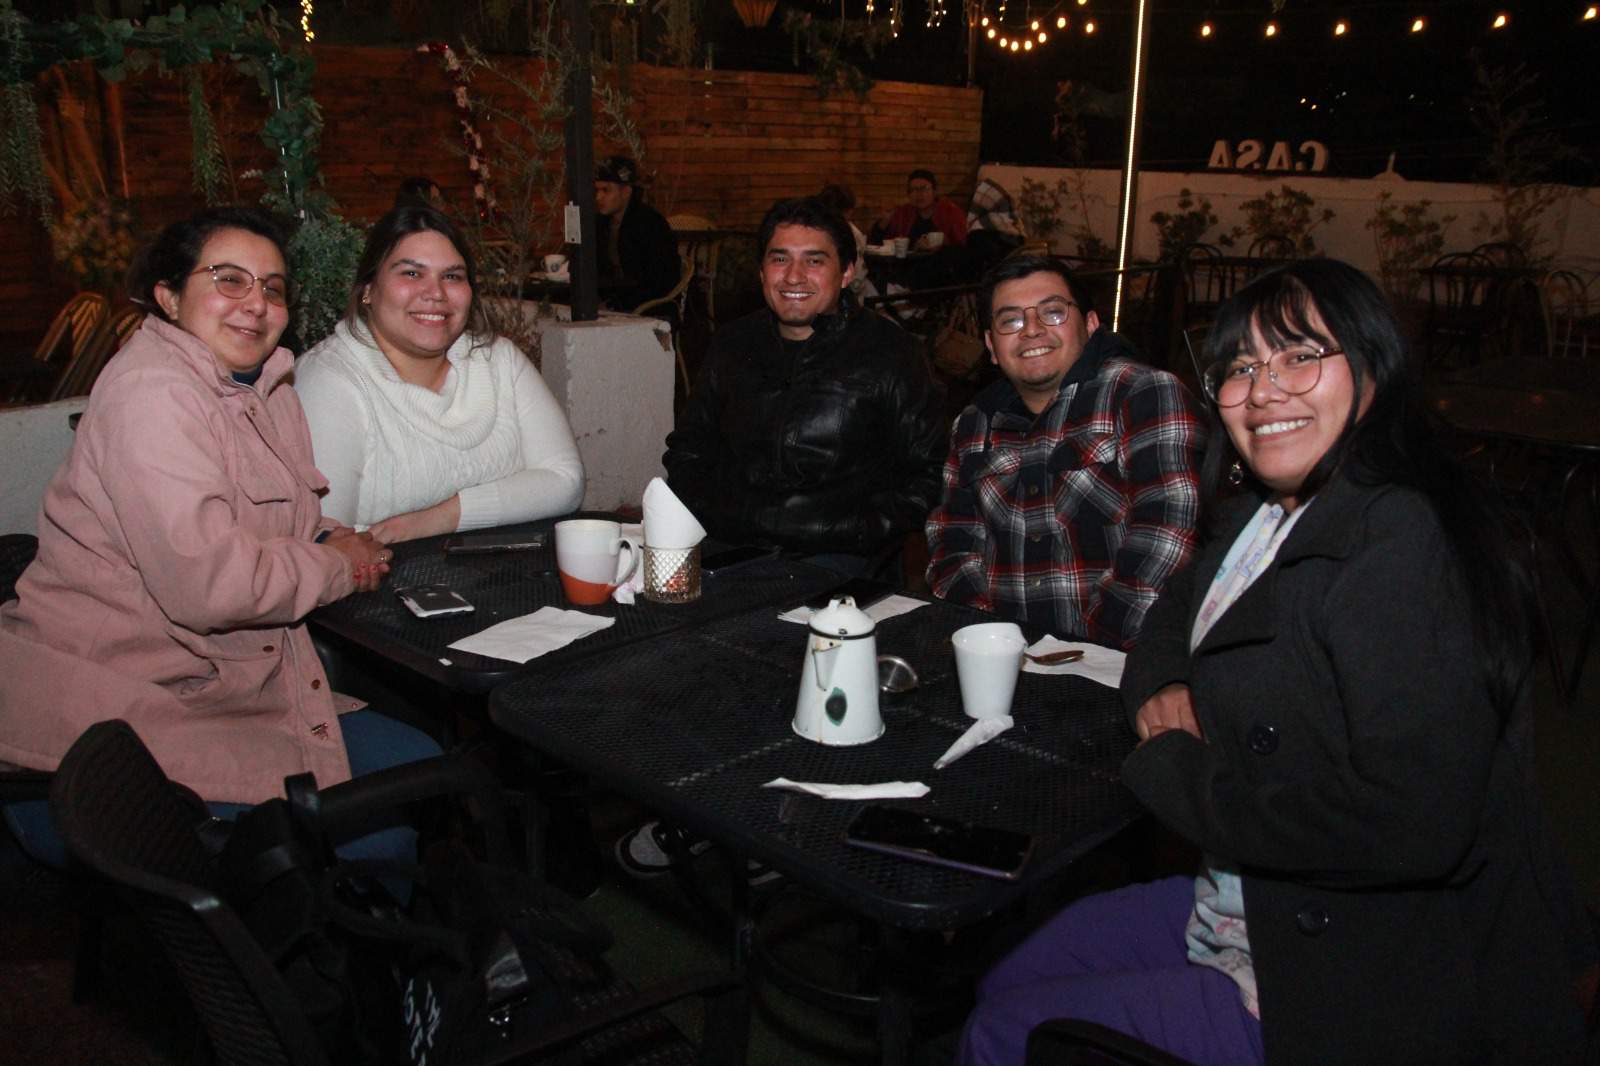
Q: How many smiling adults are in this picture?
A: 5